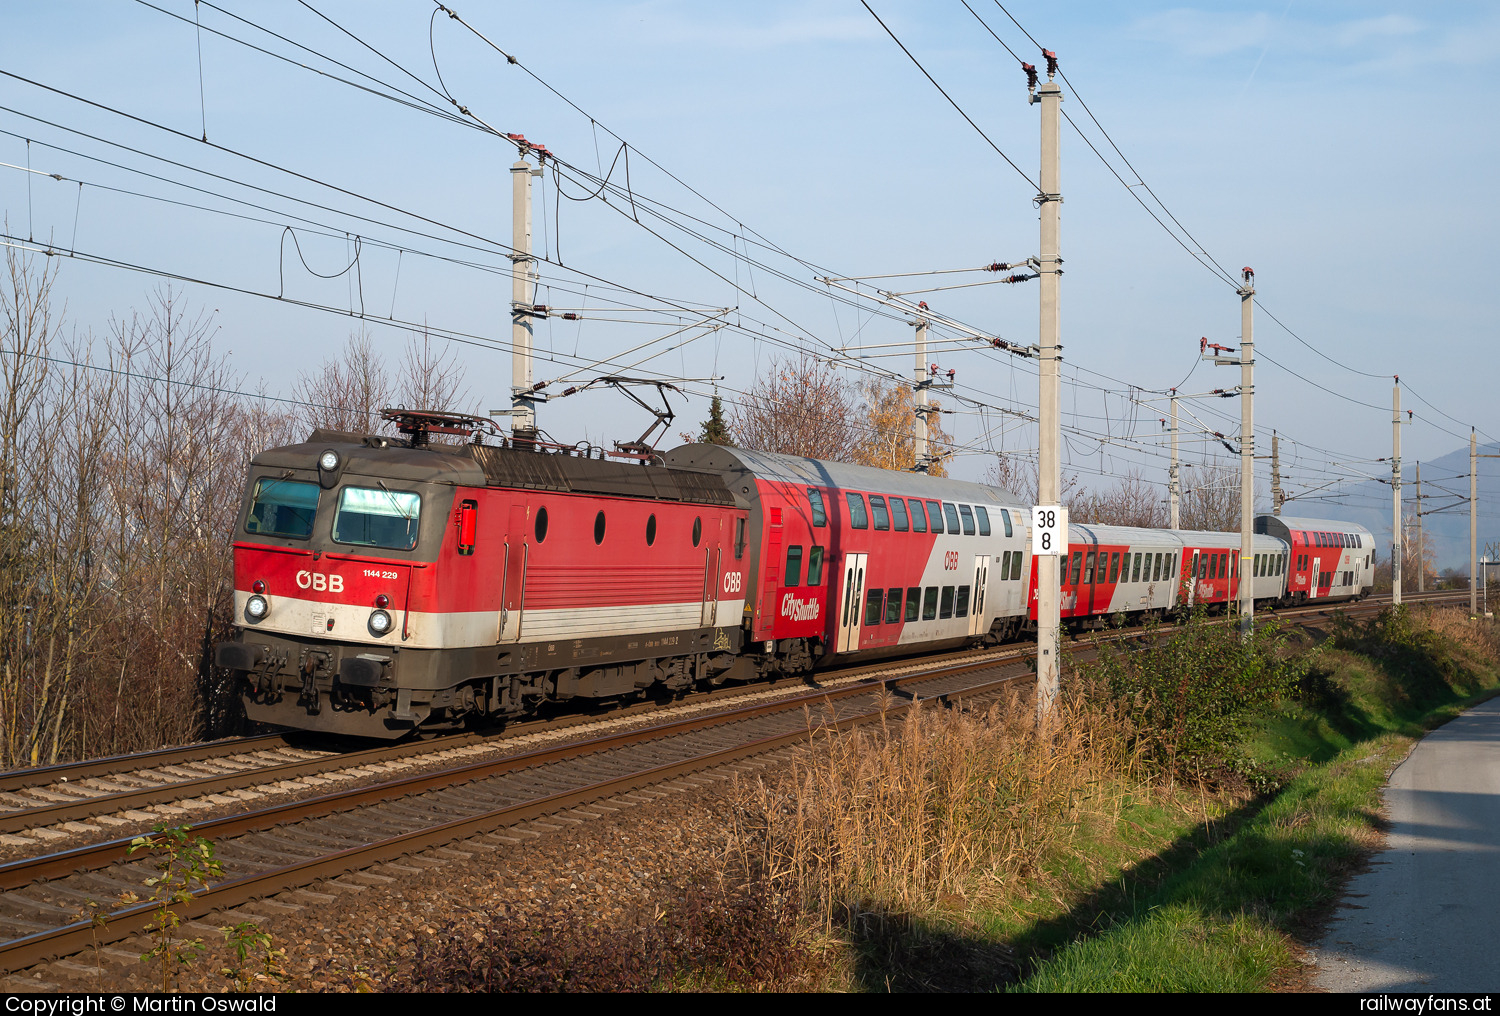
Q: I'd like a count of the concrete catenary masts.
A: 9